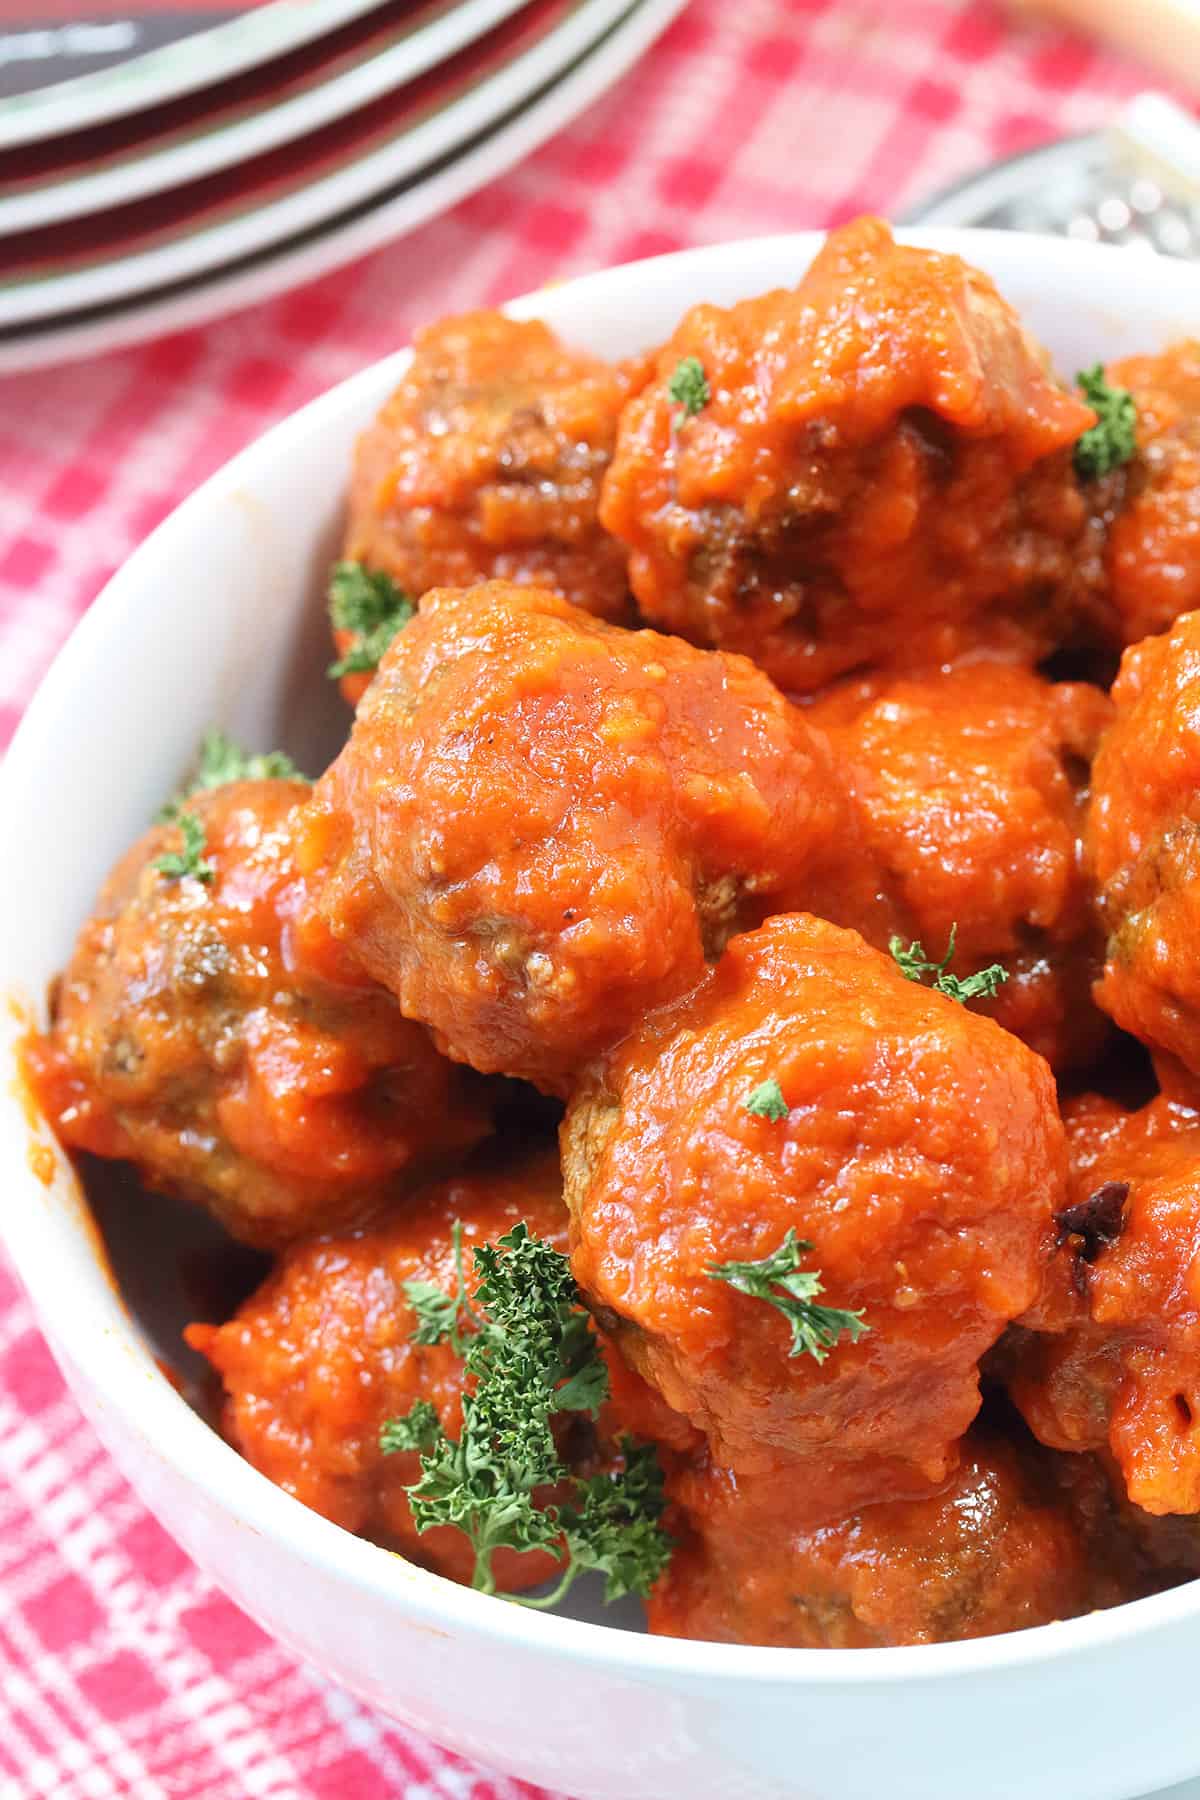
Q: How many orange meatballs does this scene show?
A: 11